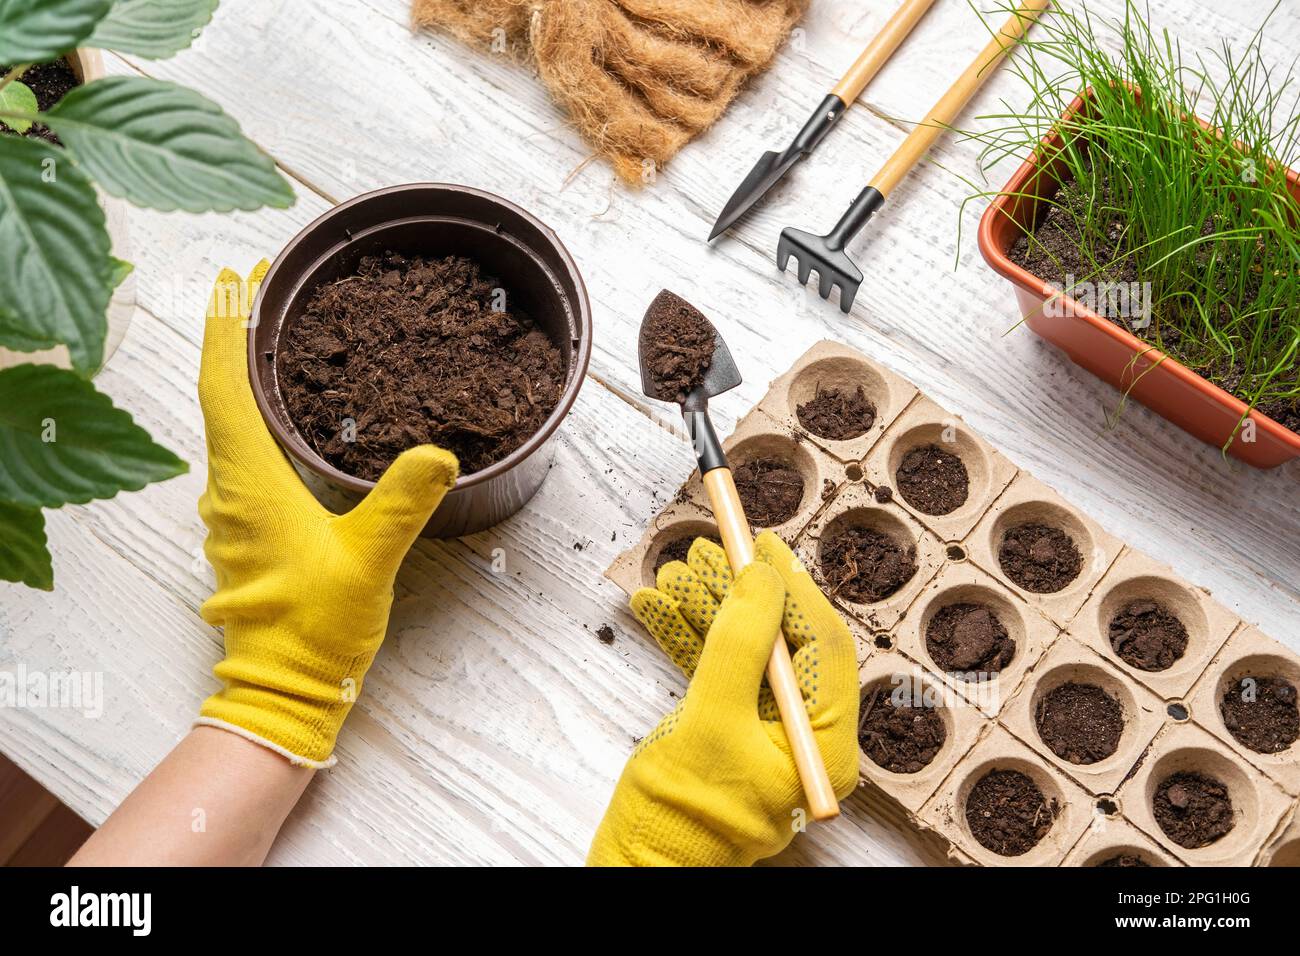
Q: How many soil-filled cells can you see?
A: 14